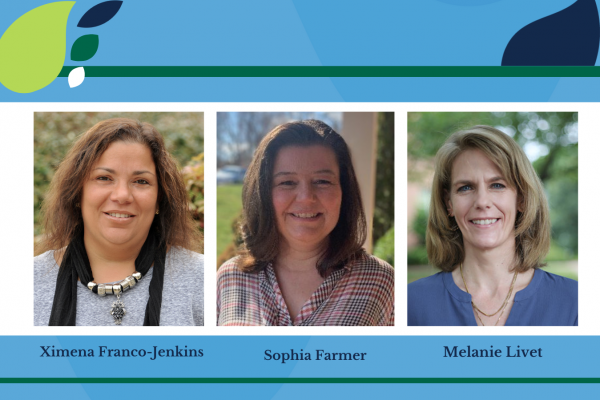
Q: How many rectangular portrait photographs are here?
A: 3